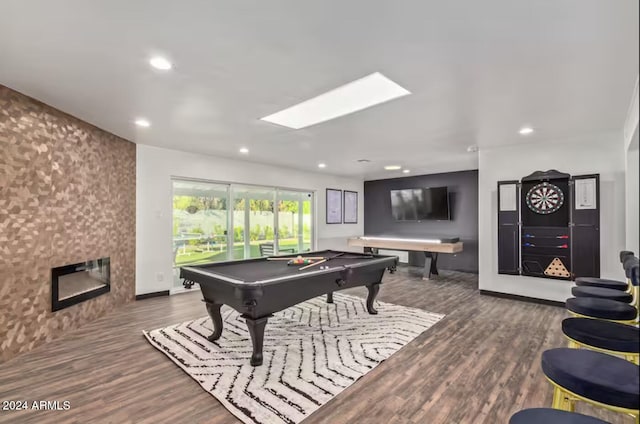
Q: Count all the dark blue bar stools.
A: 6